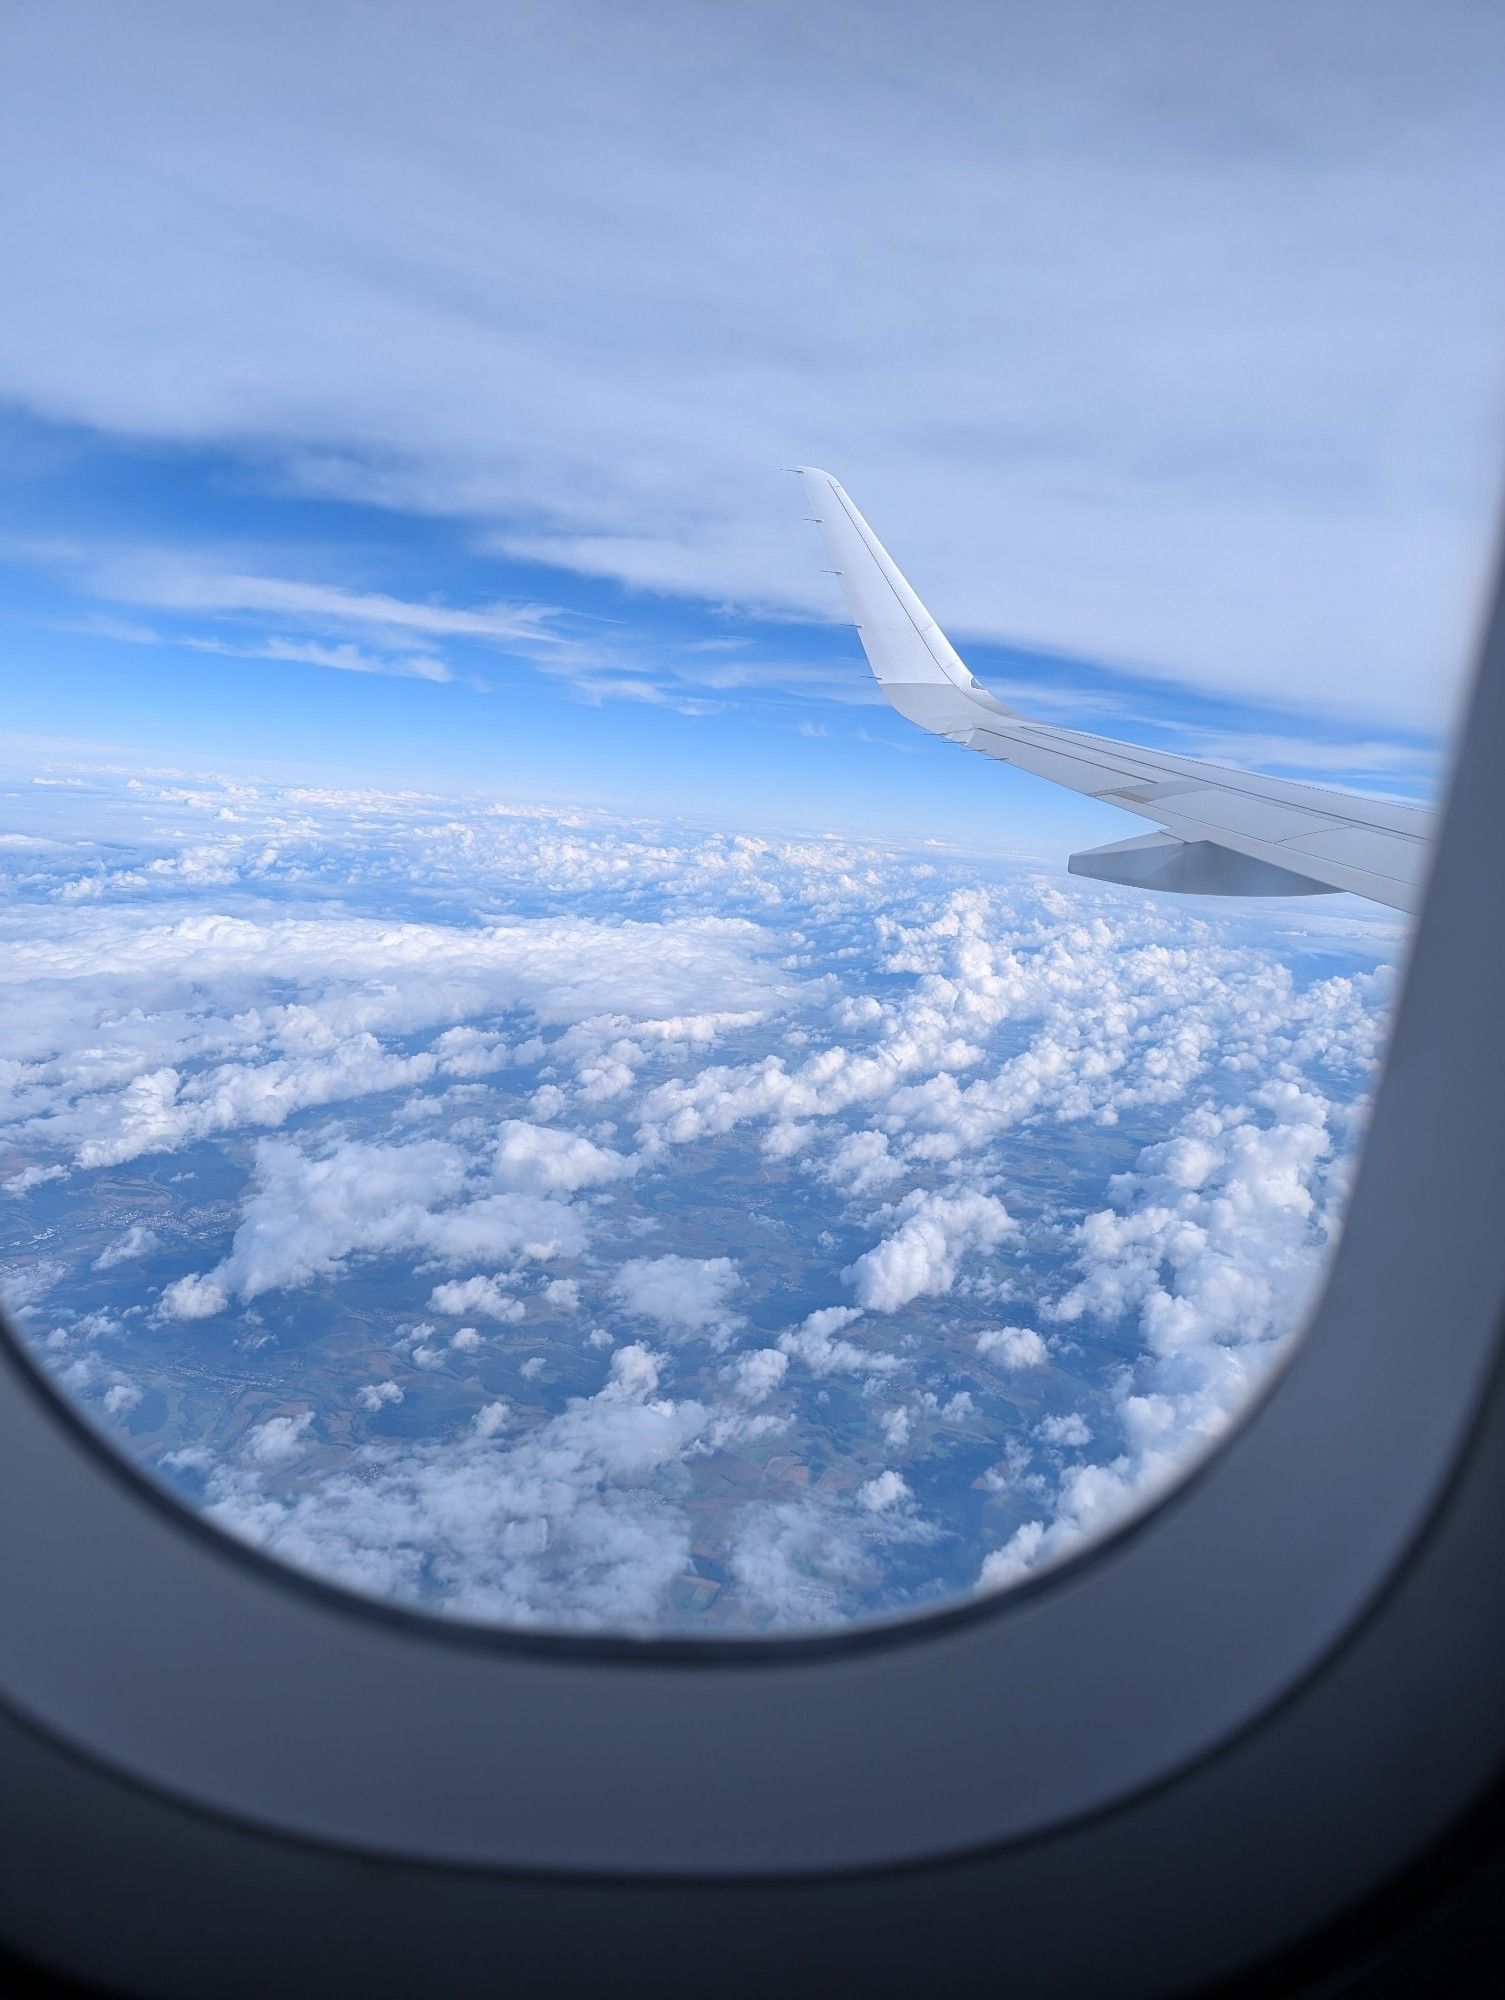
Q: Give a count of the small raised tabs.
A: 9